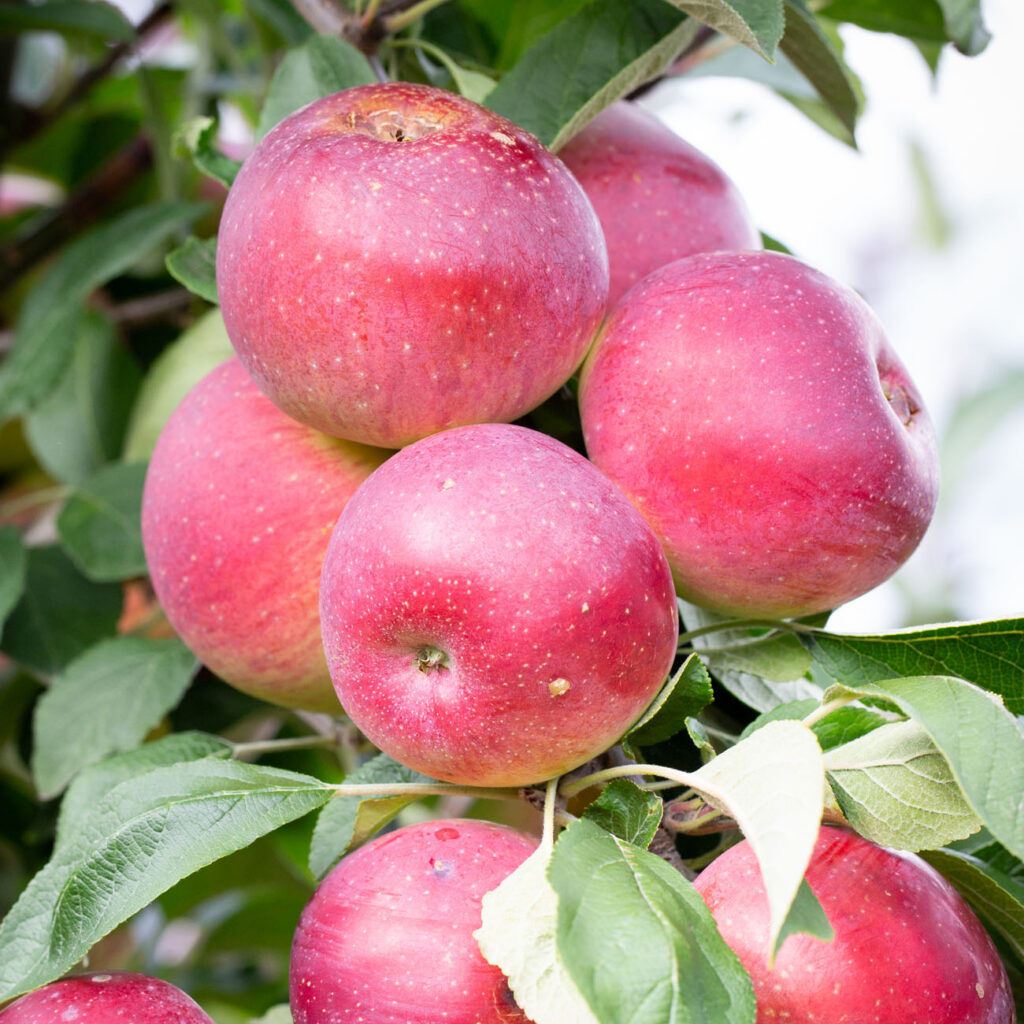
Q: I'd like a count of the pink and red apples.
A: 8